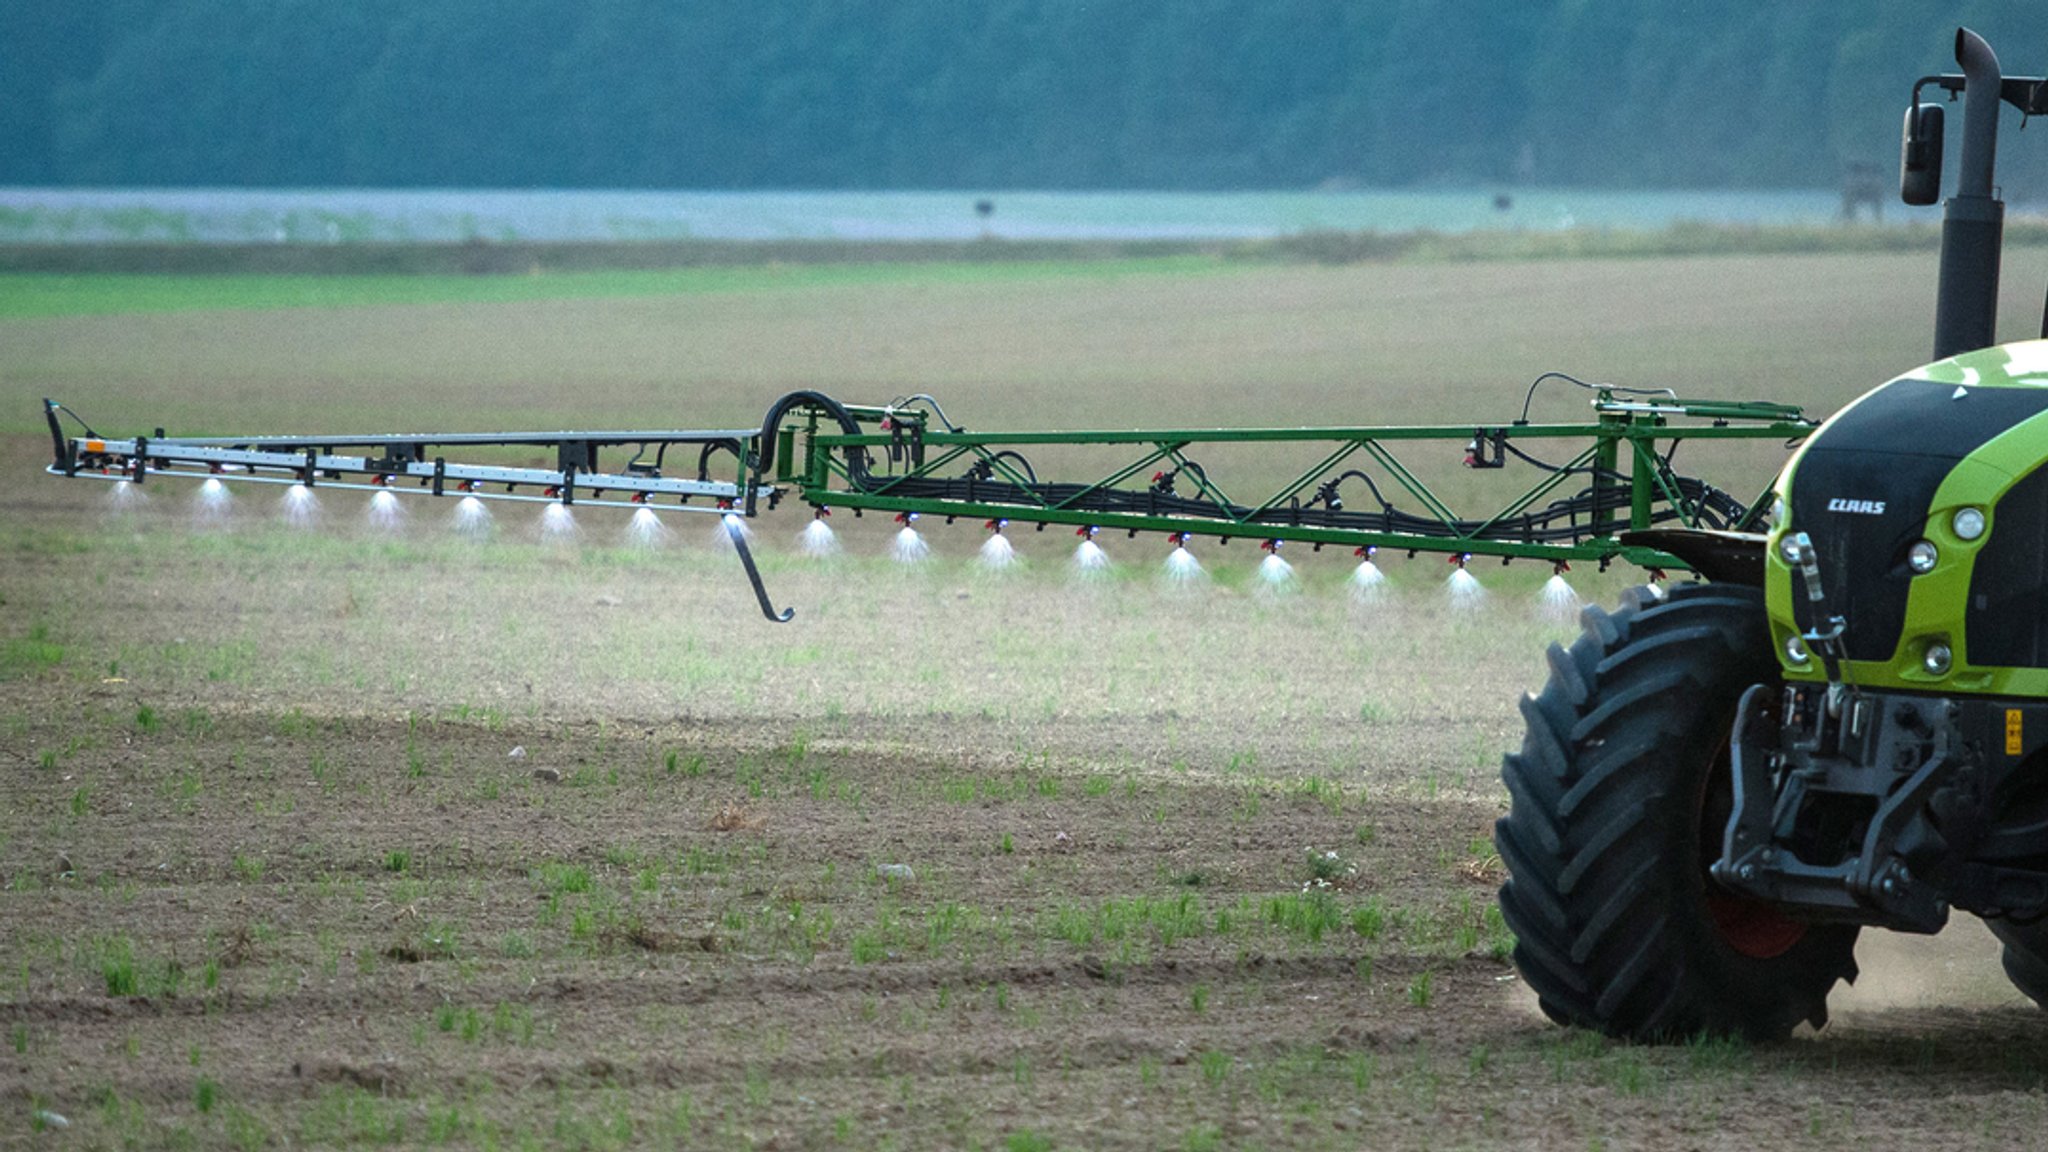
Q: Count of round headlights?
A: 6